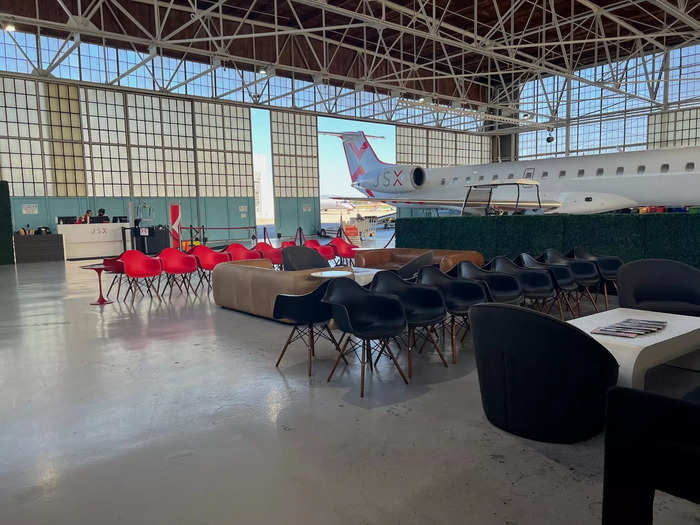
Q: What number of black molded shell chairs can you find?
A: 9